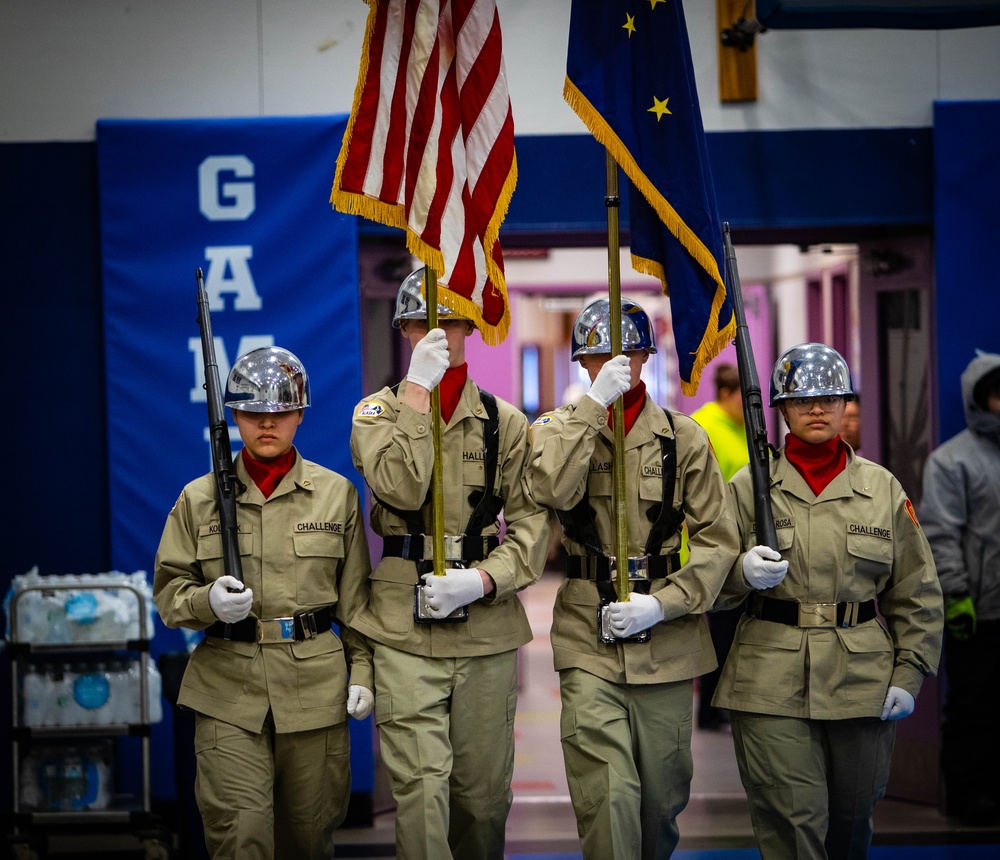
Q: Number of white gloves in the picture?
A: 8